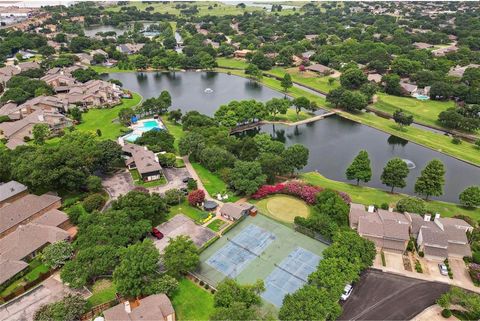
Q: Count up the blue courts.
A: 2